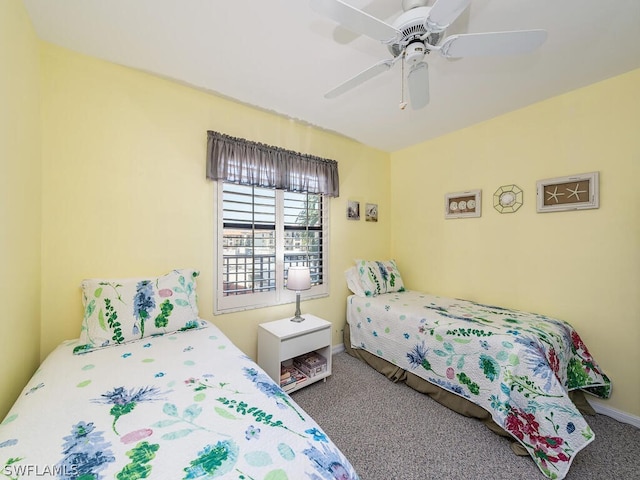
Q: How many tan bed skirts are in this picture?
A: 1